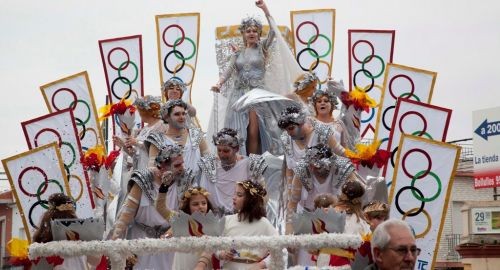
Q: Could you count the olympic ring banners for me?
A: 10